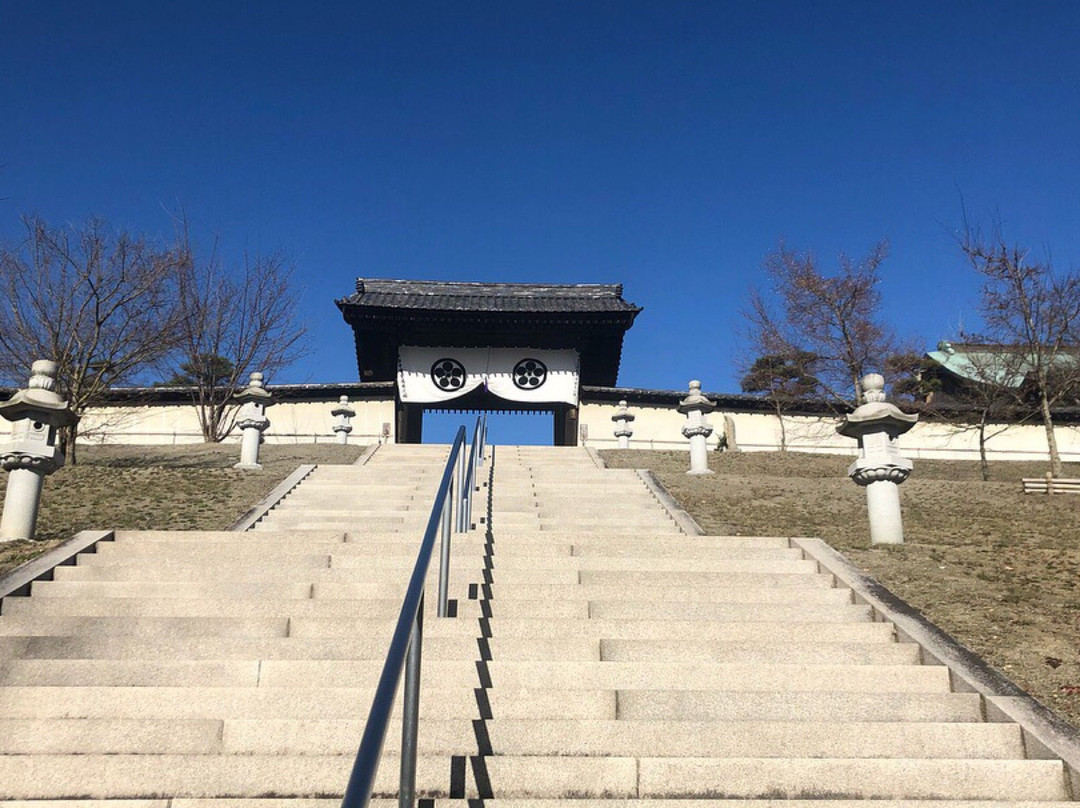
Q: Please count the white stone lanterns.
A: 6